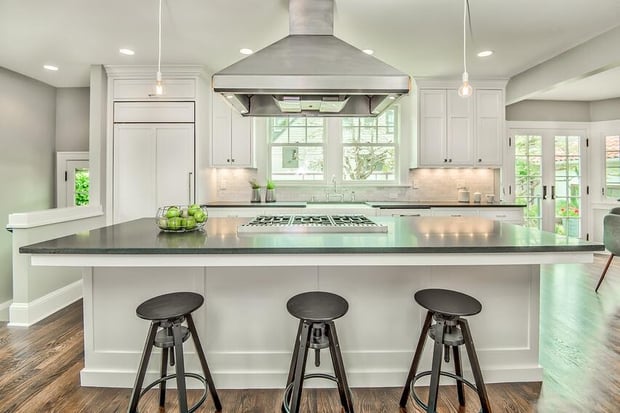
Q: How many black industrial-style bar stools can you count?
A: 3